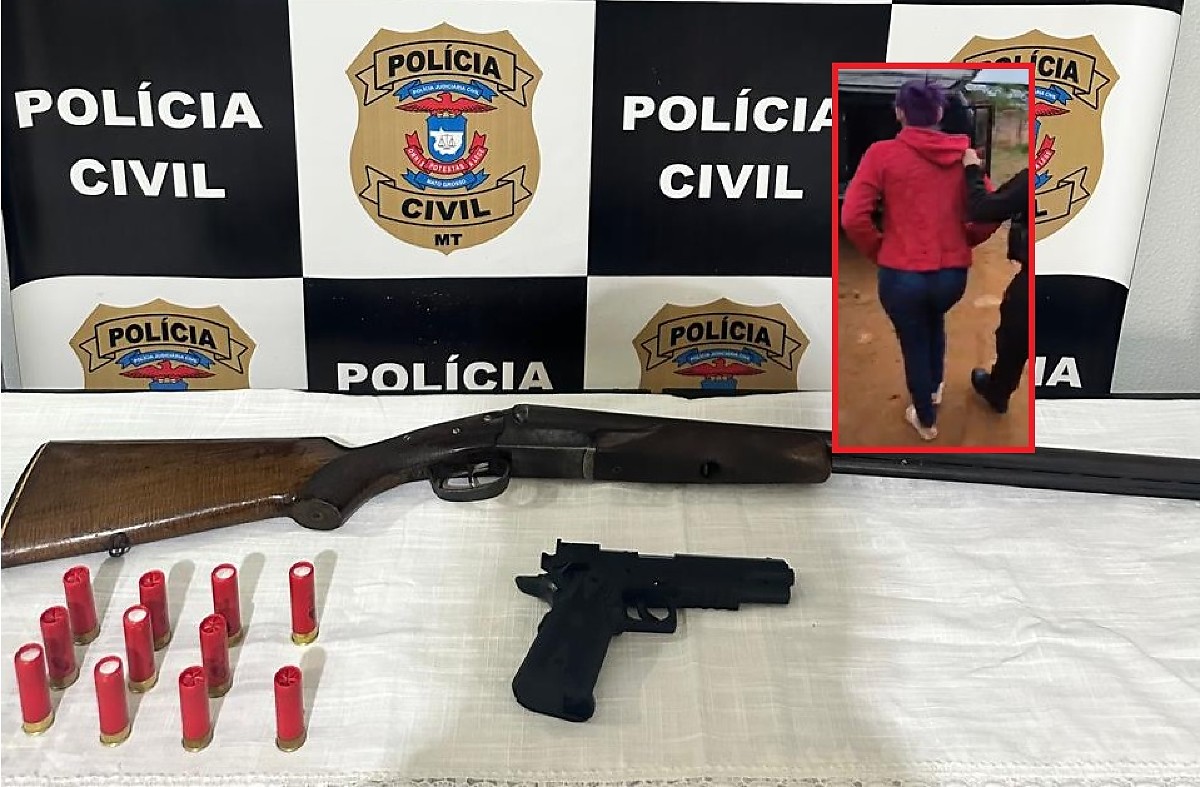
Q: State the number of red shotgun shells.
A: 11